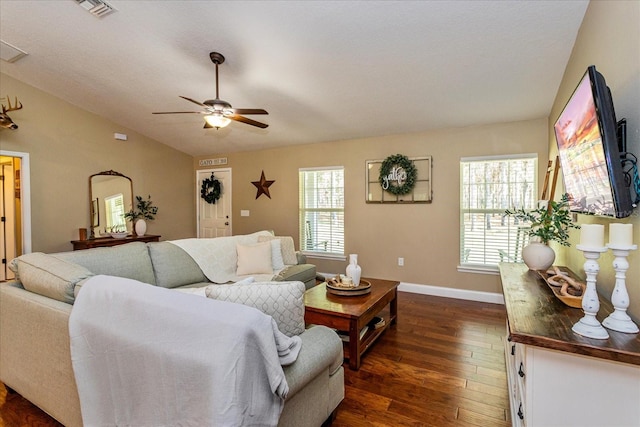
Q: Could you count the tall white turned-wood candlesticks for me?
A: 2